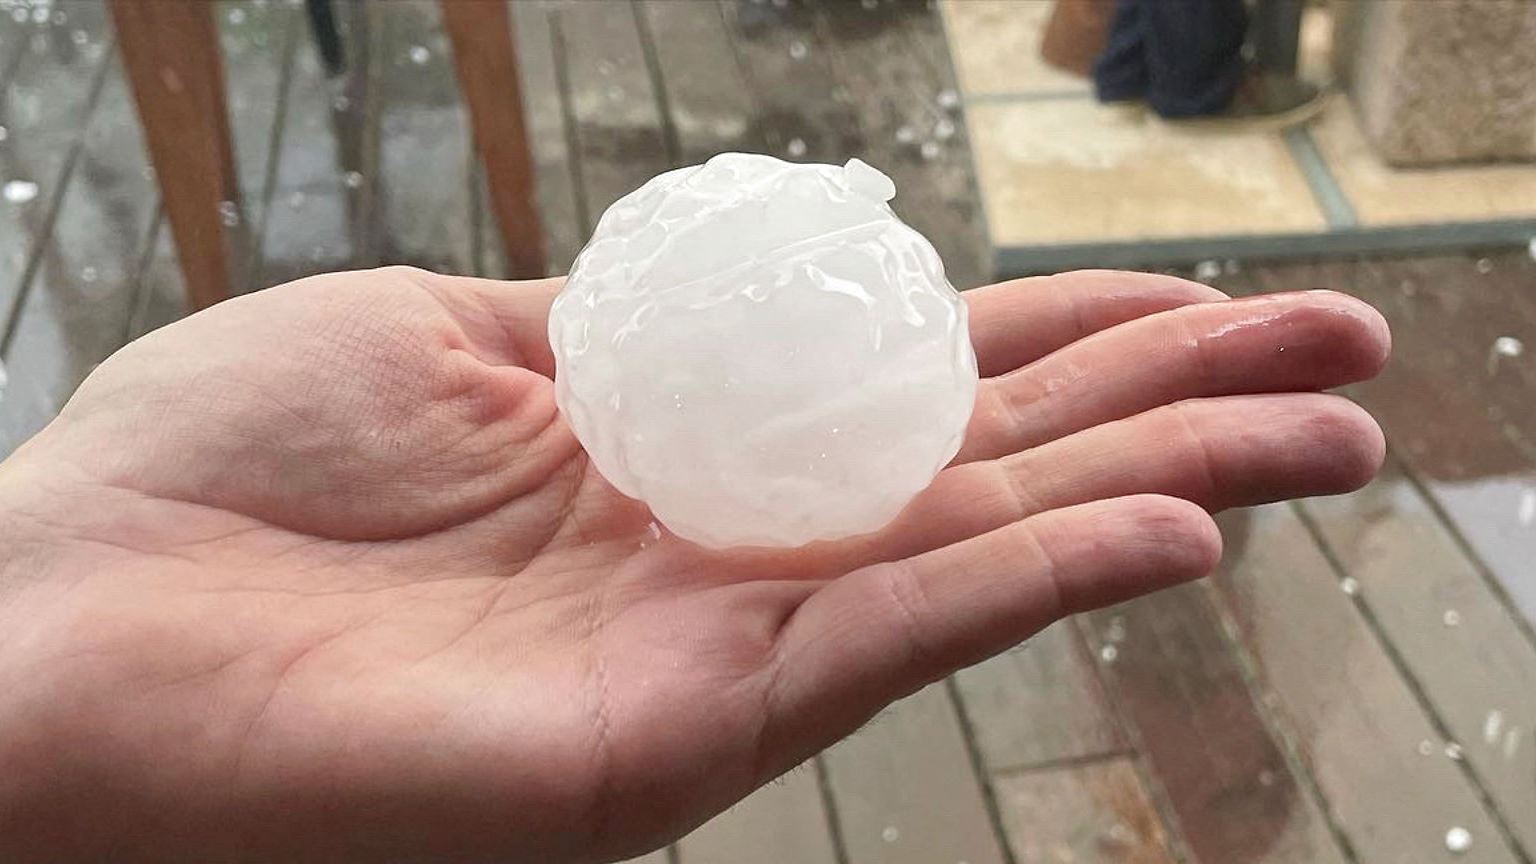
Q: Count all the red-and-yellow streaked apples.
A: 0